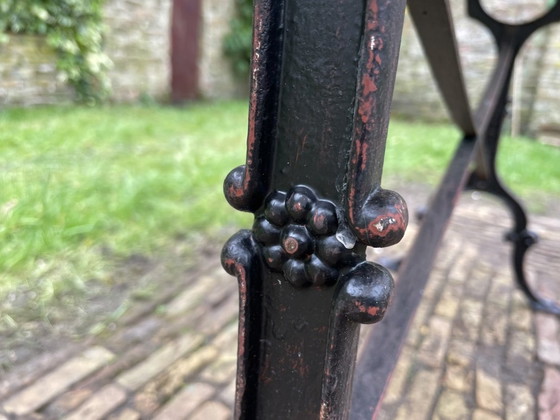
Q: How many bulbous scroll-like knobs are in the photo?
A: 4